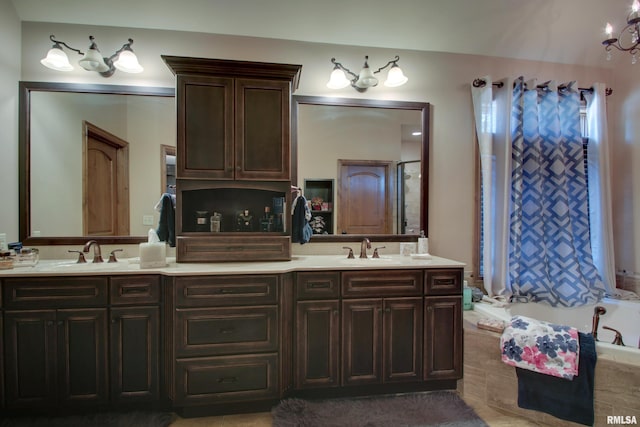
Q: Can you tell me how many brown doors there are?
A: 2